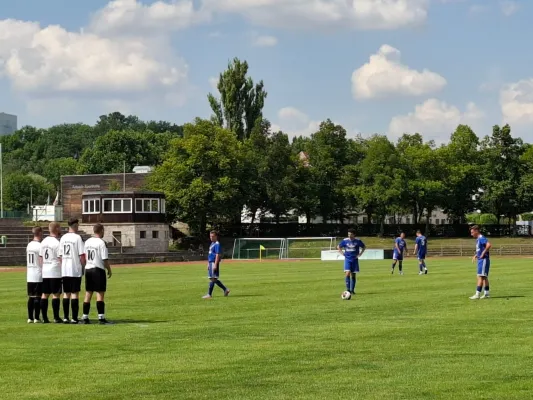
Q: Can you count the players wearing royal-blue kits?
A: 5